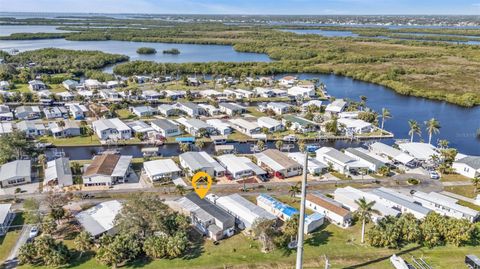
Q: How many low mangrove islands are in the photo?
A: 2